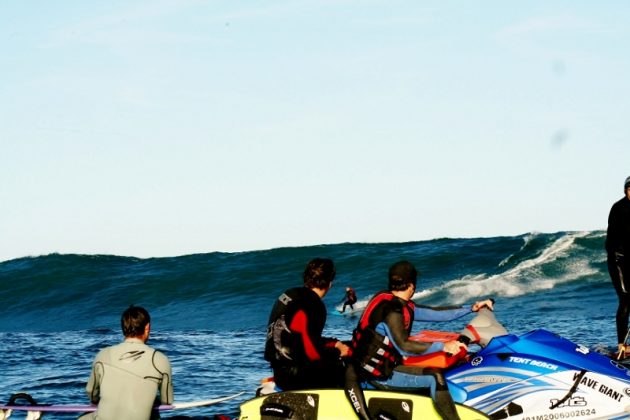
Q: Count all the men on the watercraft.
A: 2